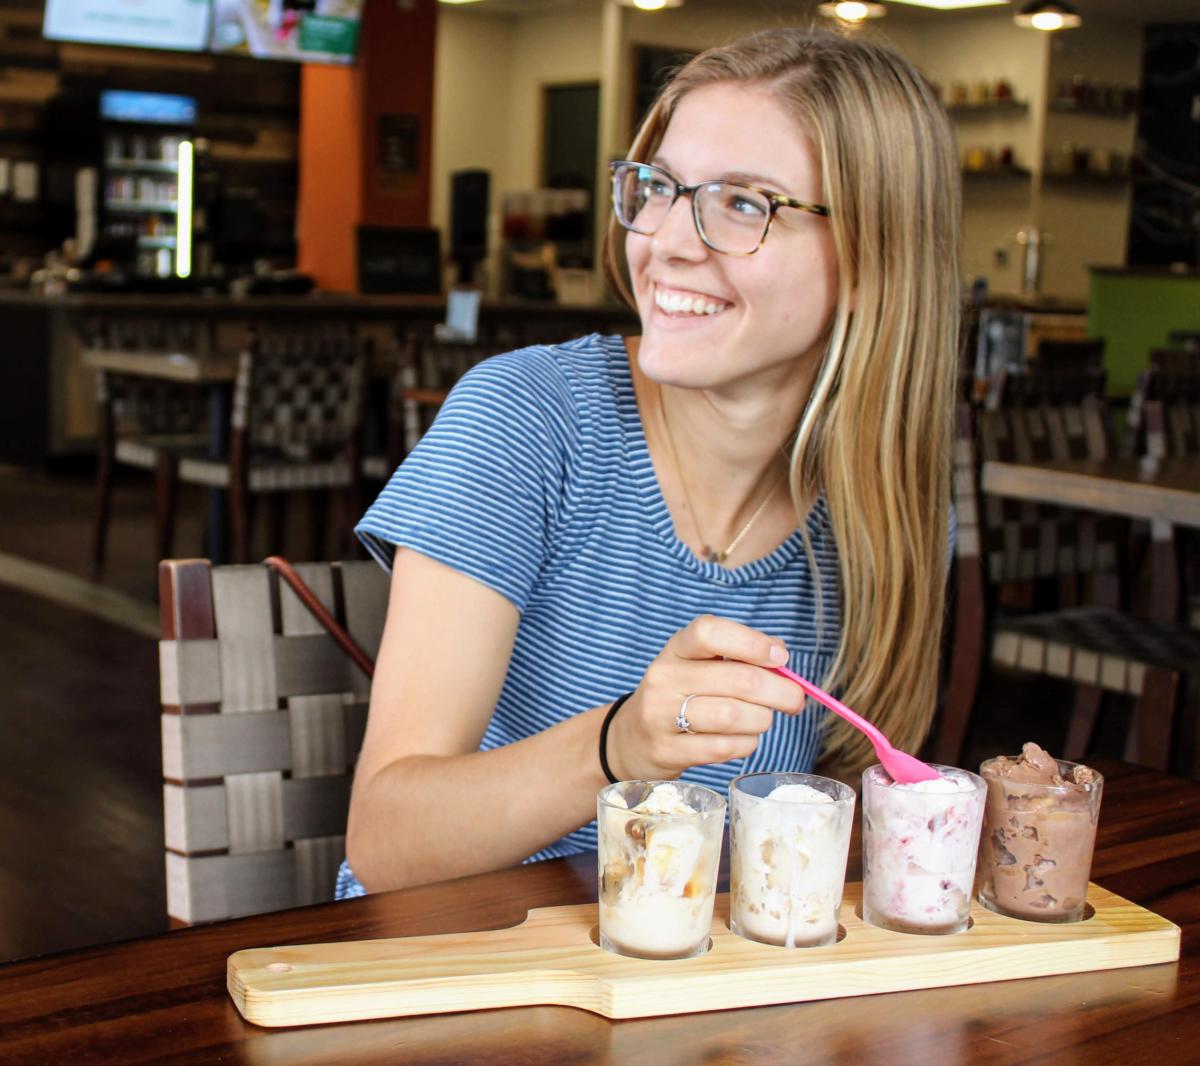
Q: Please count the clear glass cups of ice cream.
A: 4